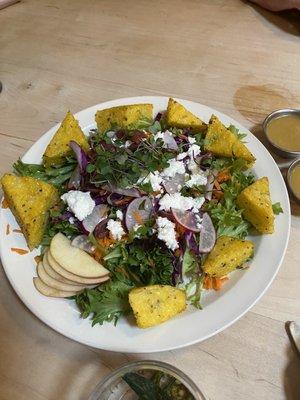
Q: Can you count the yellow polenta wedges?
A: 8